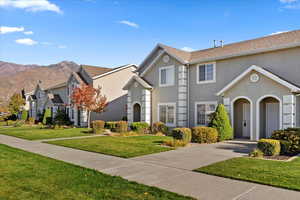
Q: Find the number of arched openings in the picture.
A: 3